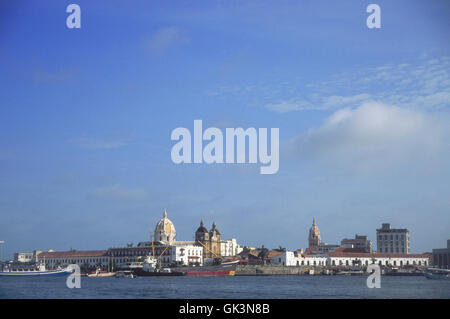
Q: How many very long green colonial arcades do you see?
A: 0